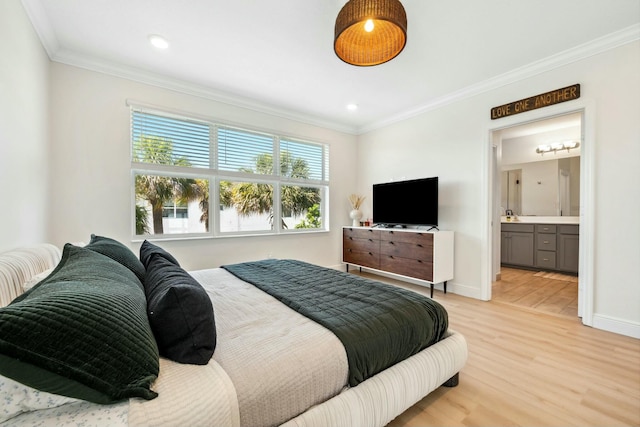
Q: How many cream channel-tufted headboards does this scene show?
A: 1